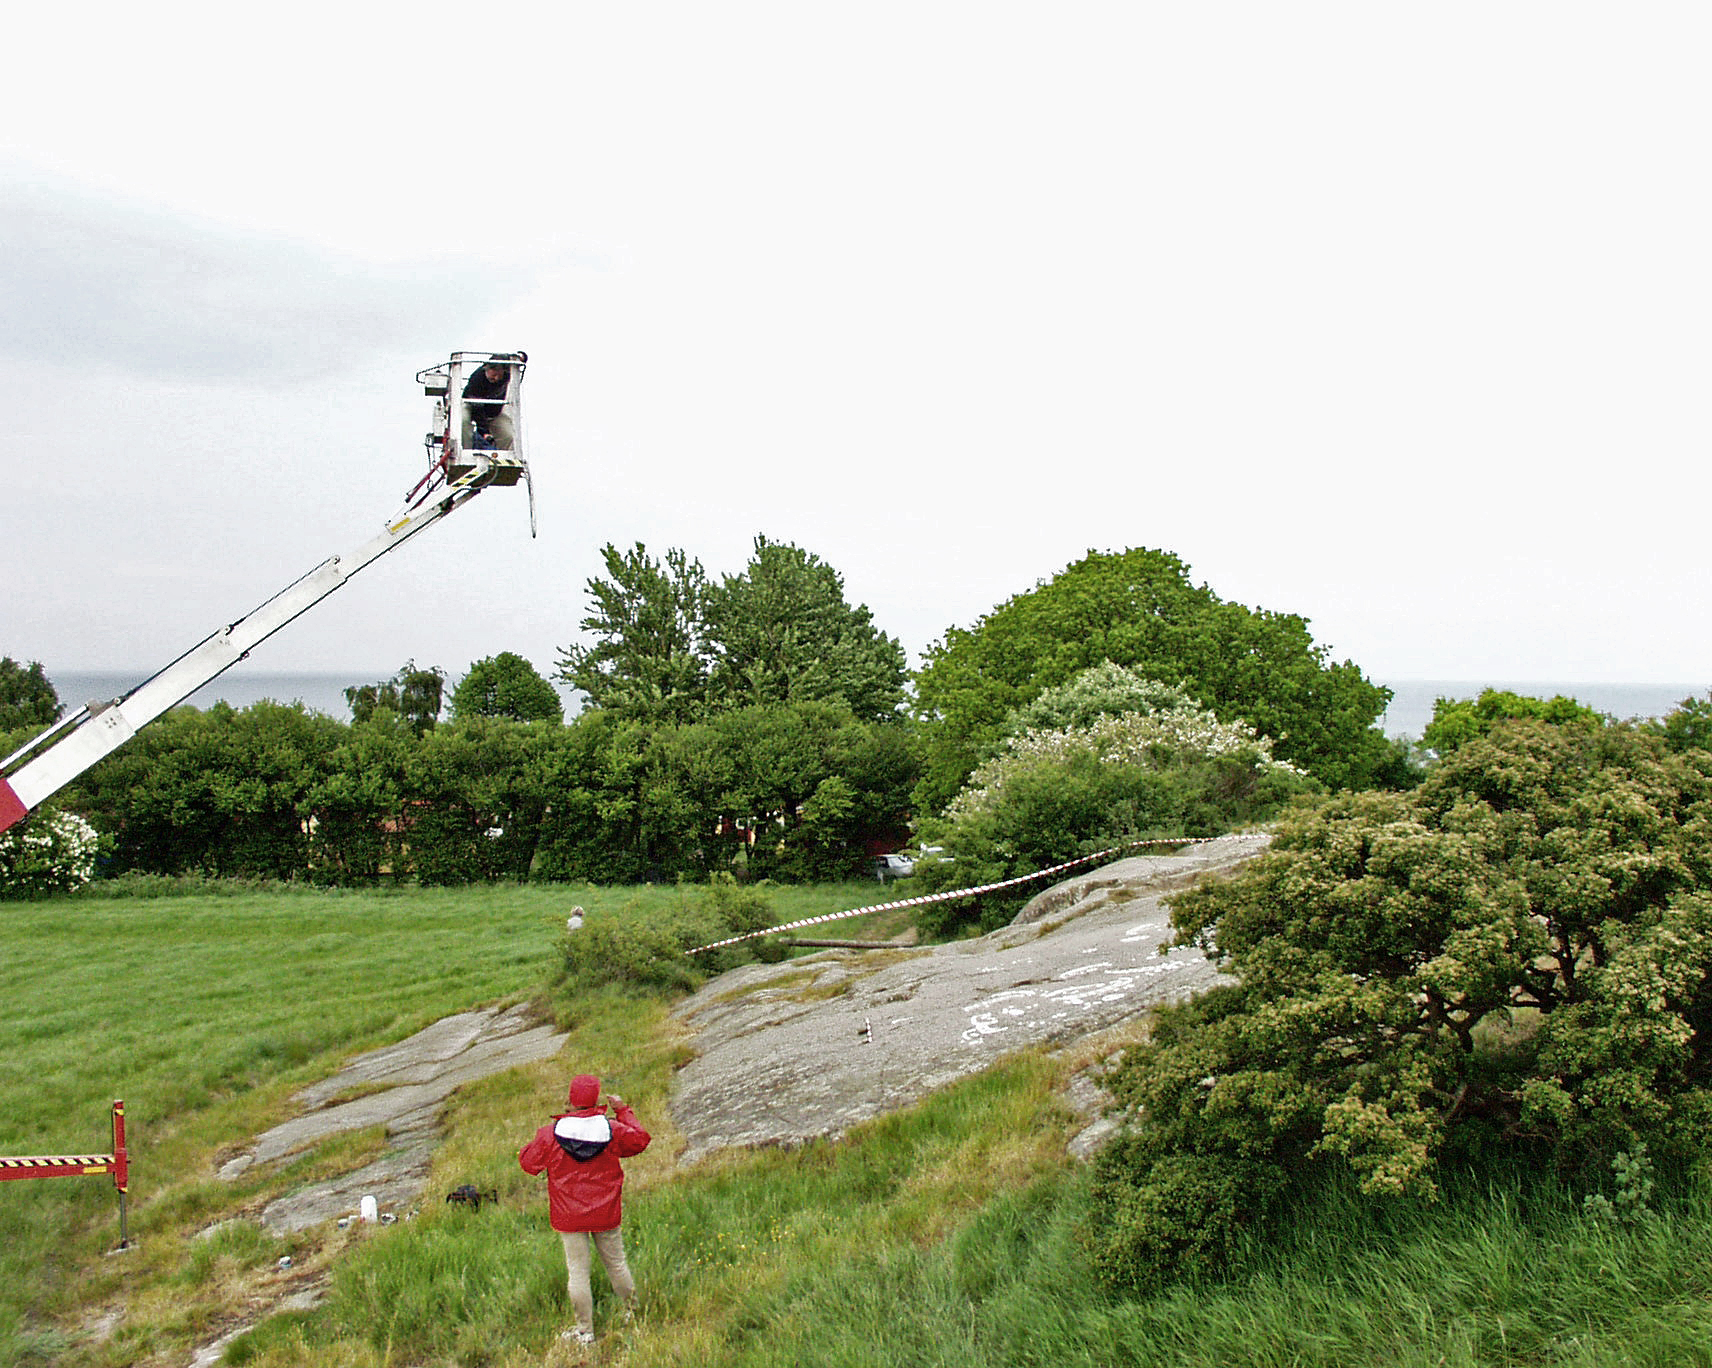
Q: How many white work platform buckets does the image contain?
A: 1